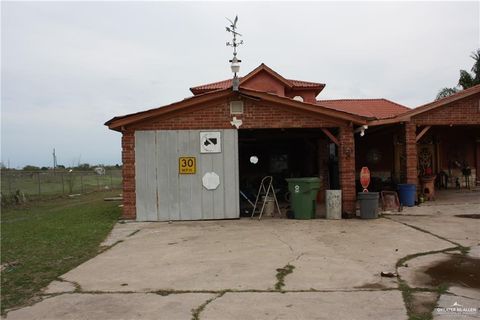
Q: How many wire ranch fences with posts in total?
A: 1